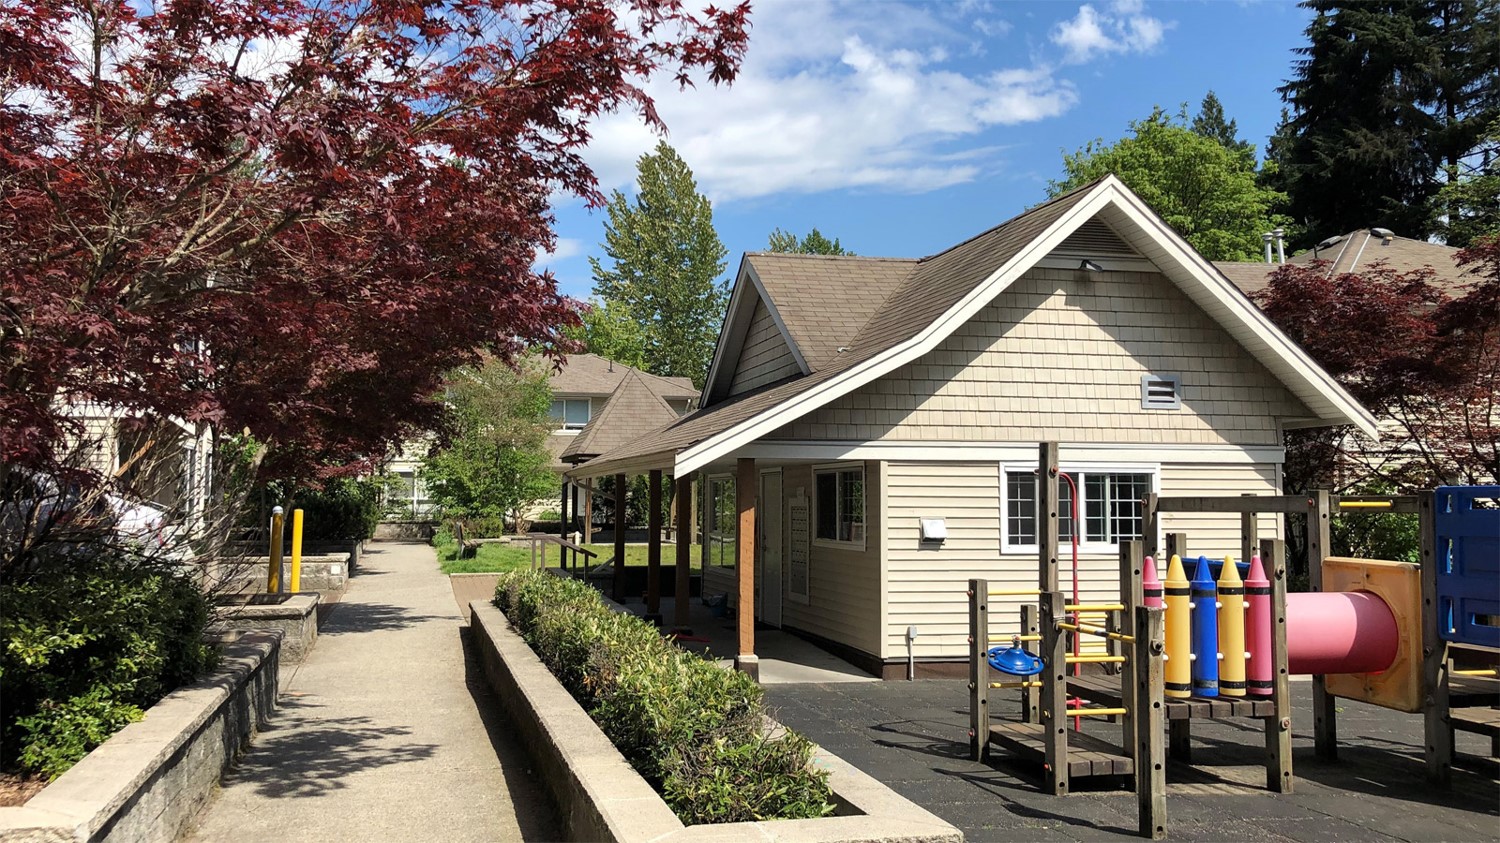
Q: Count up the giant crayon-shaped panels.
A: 5